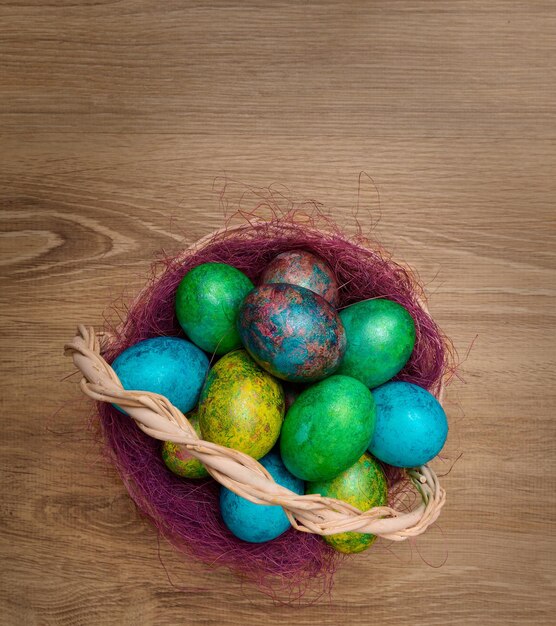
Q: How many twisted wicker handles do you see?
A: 1